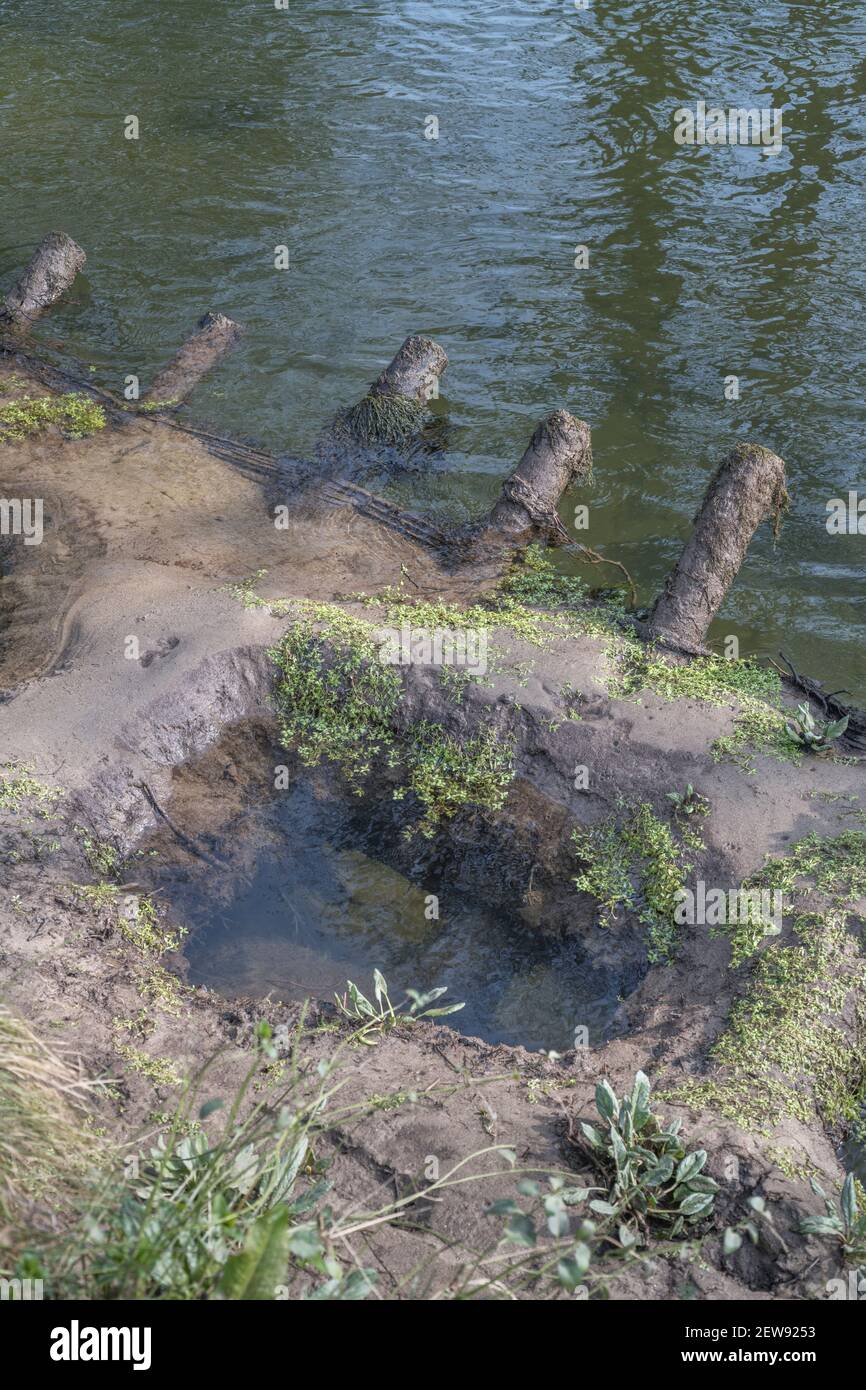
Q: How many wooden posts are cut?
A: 5